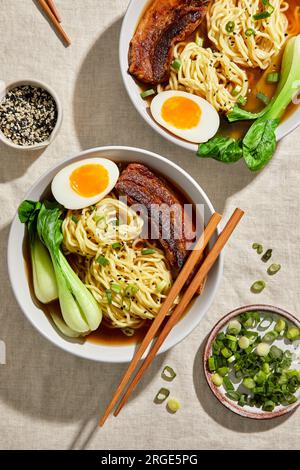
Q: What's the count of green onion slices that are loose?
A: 7